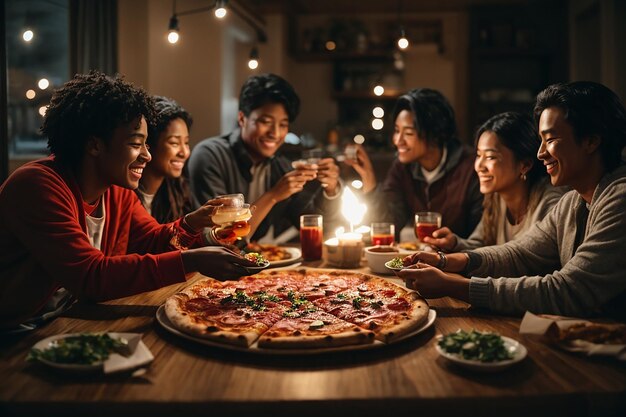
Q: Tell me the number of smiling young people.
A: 6